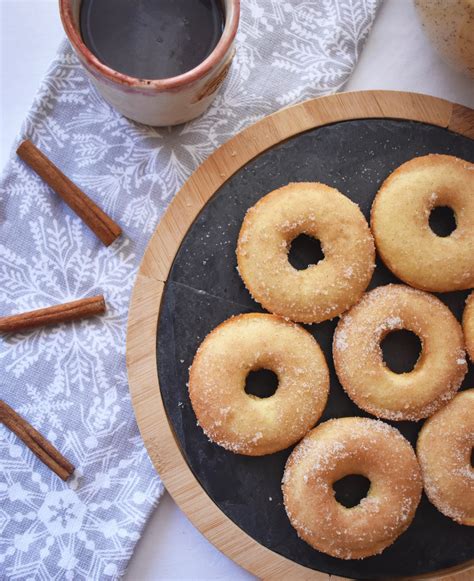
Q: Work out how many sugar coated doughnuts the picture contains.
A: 7